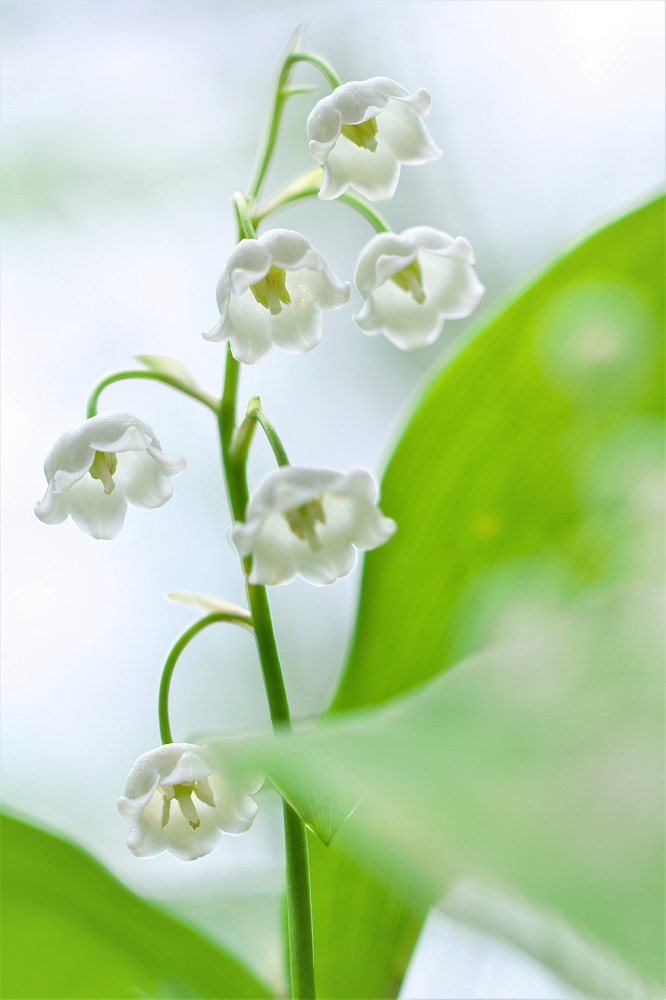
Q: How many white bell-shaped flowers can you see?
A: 6